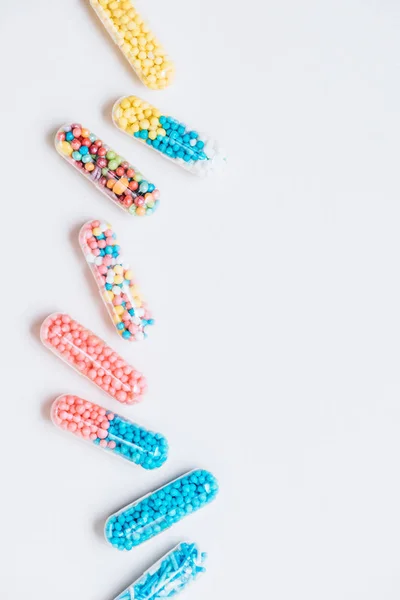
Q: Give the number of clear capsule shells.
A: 8